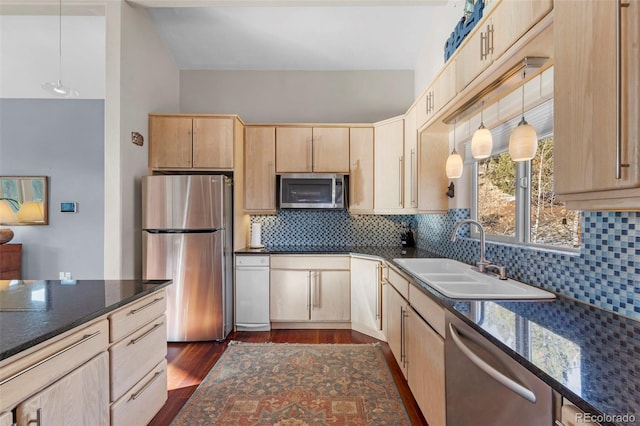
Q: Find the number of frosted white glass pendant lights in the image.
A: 3